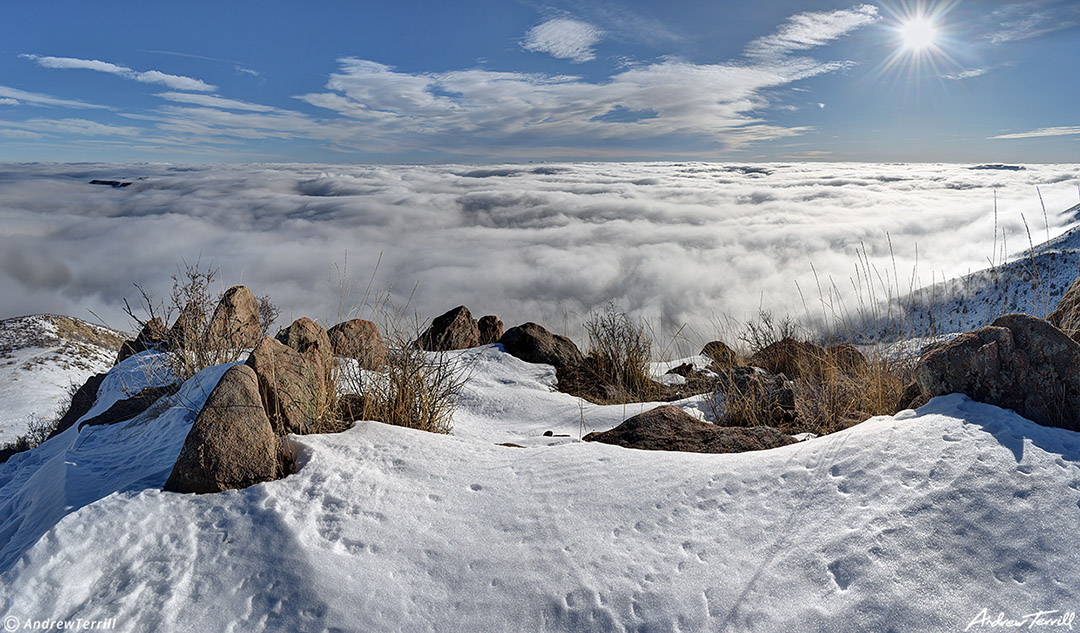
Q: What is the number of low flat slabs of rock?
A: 1